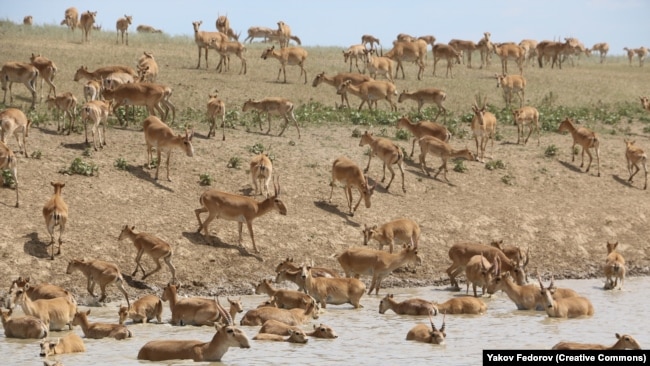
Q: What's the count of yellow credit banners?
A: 0